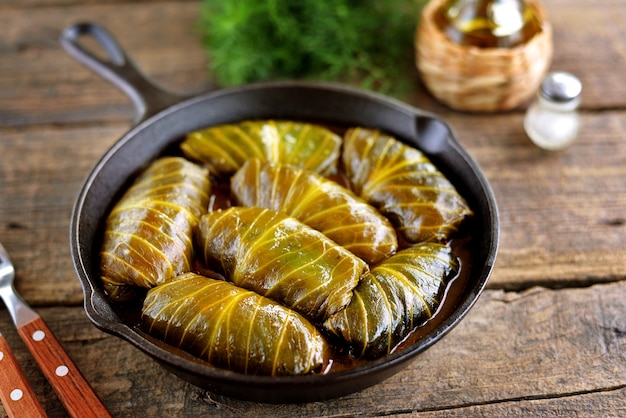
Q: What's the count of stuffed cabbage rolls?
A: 7